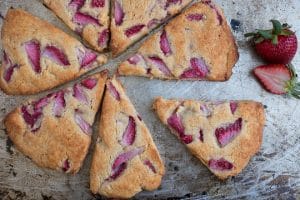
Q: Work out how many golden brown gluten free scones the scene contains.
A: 7